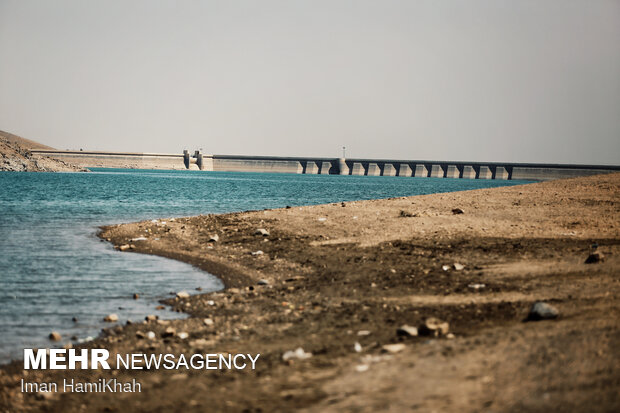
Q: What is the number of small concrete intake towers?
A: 2